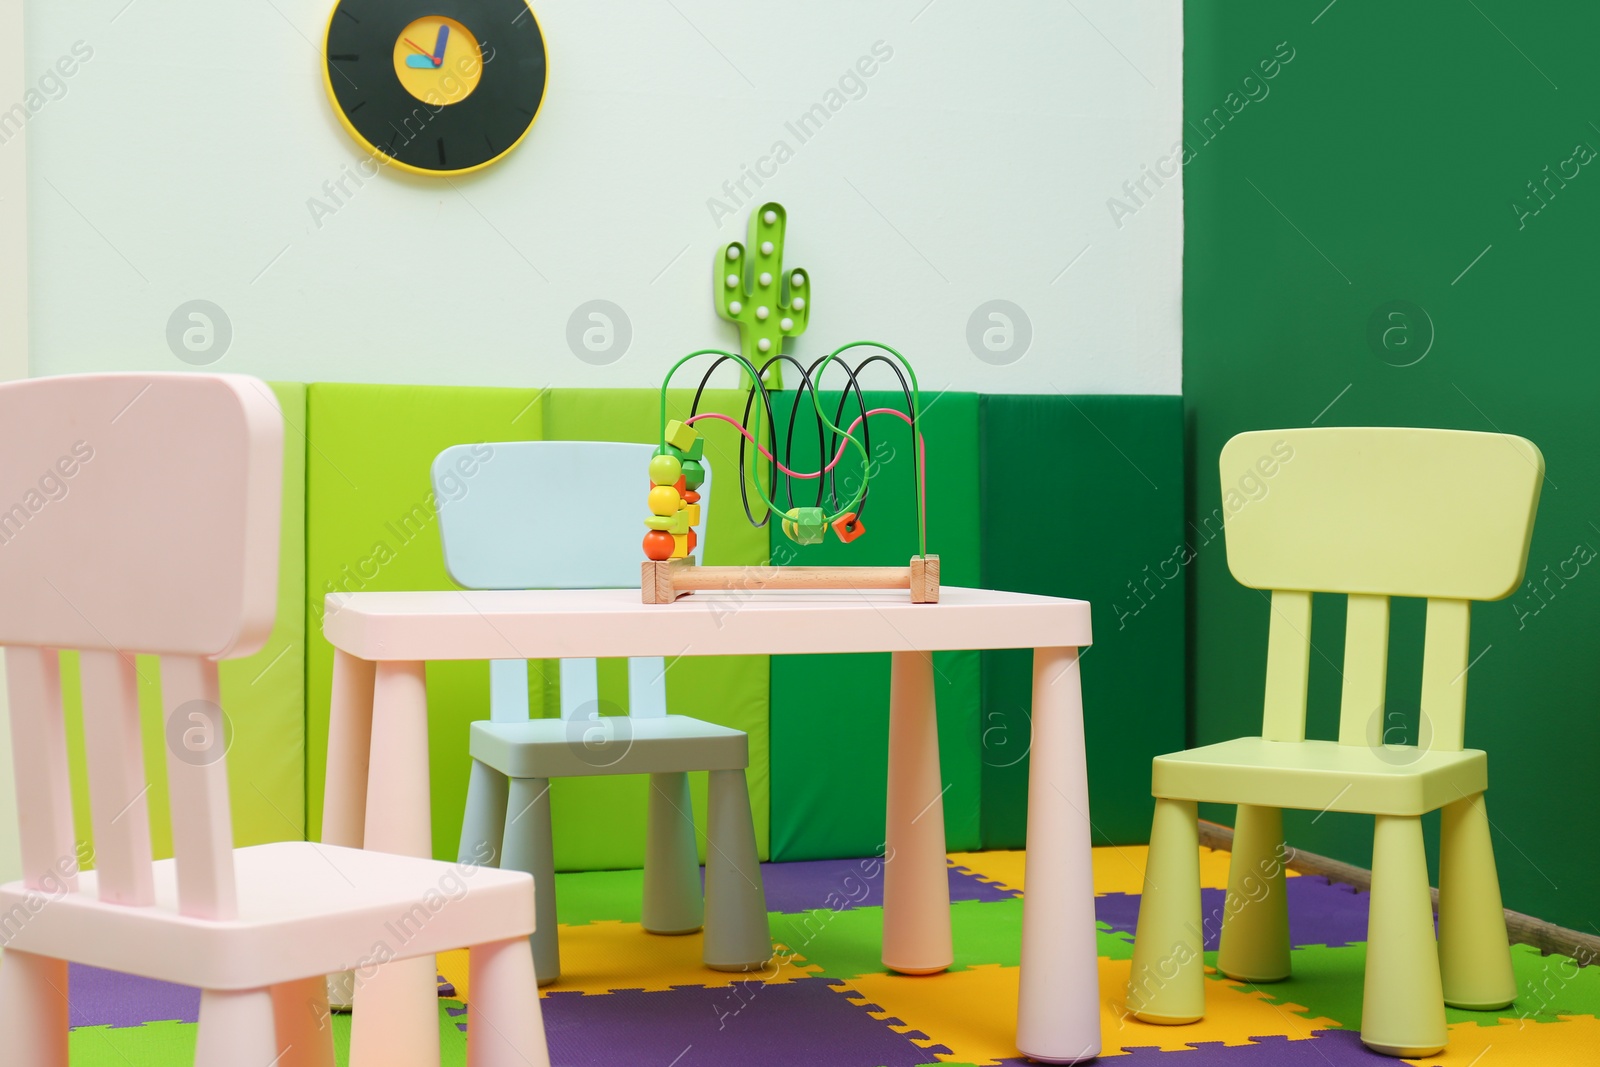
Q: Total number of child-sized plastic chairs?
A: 3